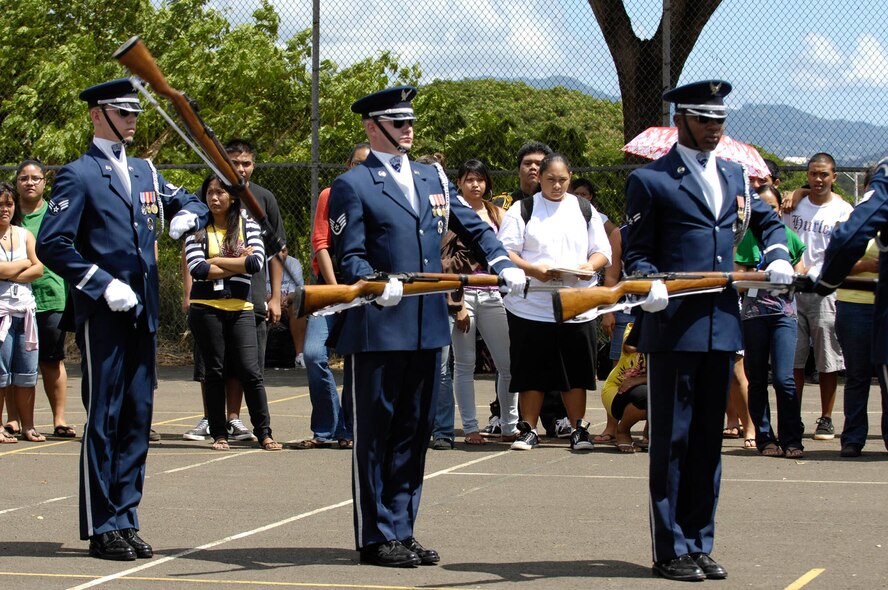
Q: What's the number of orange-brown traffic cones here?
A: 0